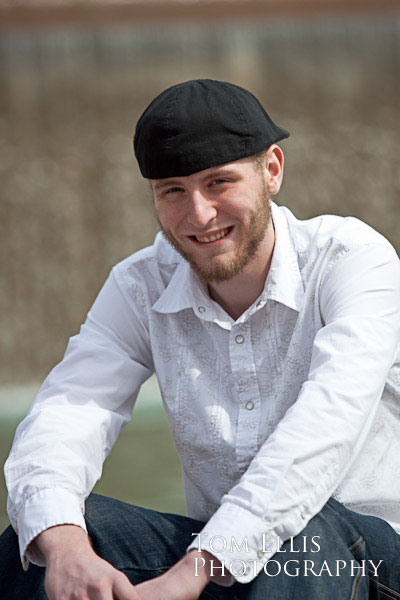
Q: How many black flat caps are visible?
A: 1